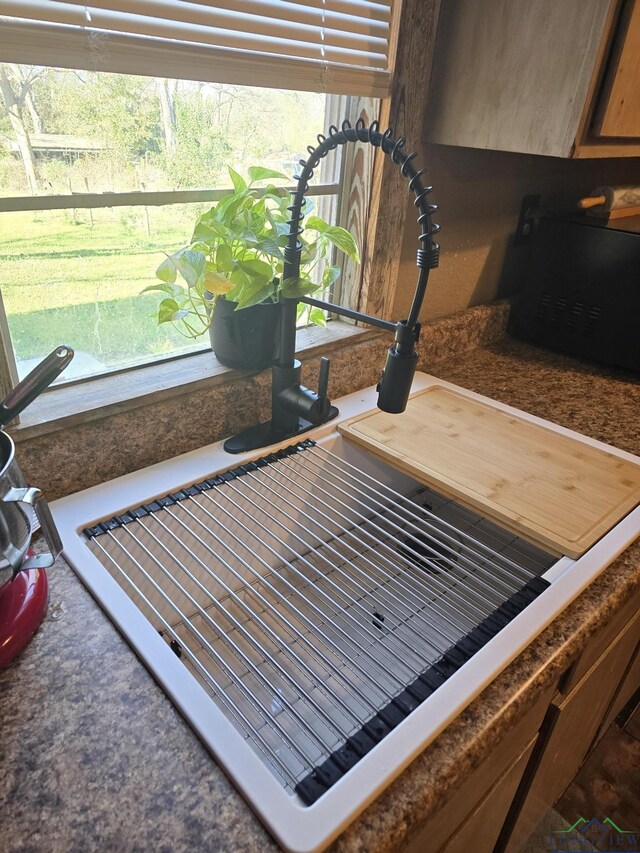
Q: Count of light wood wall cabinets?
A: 1